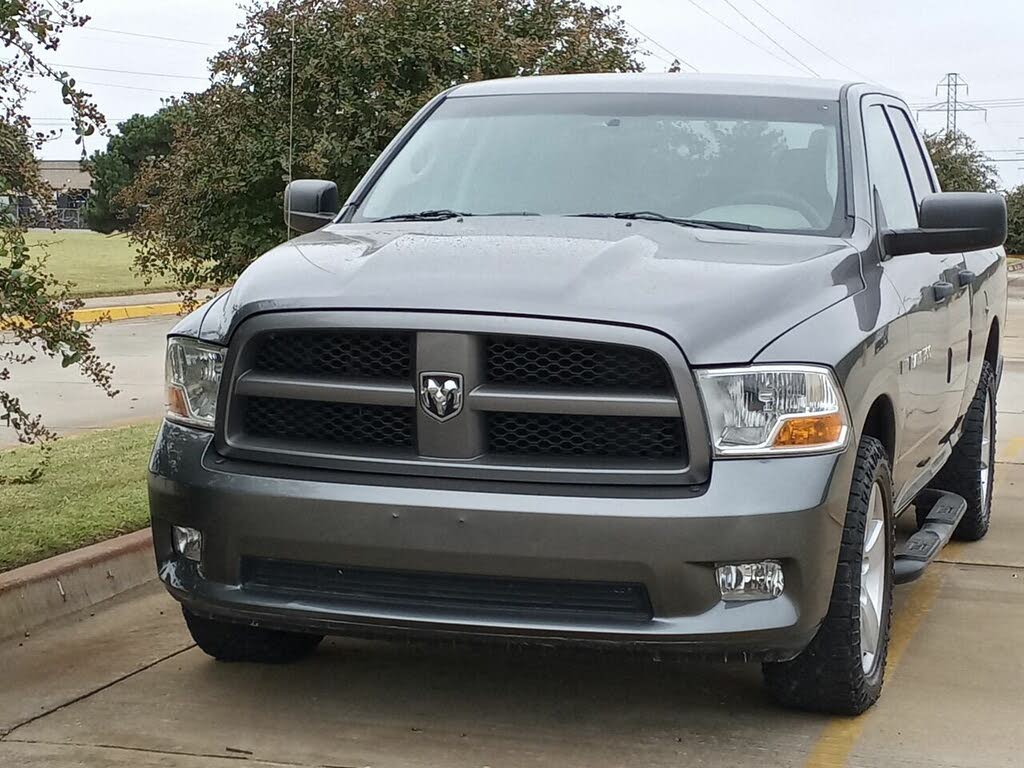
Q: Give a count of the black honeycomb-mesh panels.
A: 4